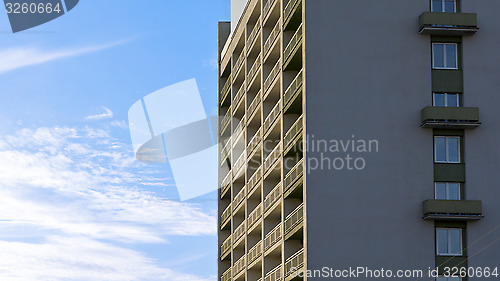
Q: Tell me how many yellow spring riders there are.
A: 0